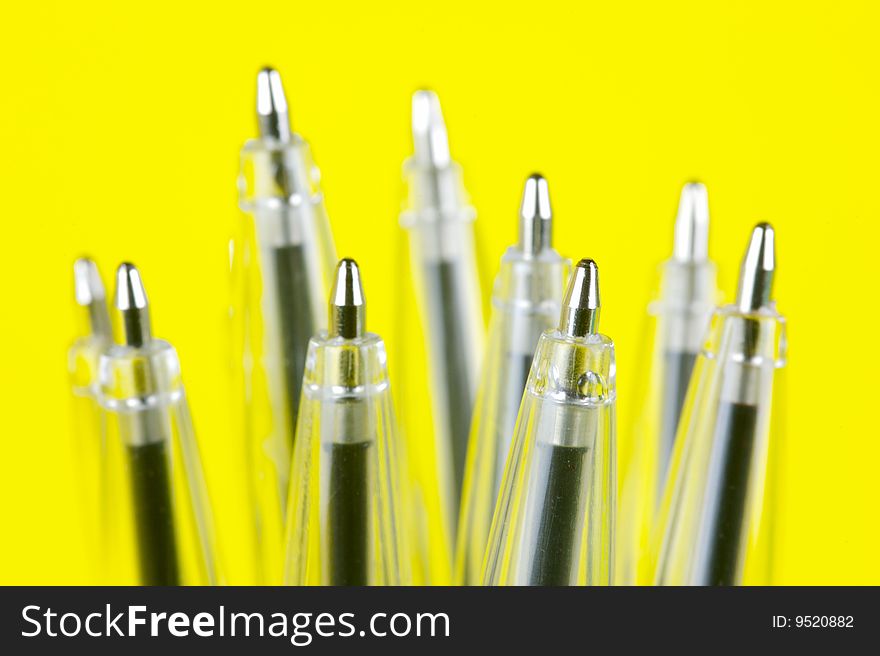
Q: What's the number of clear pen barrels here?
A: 9